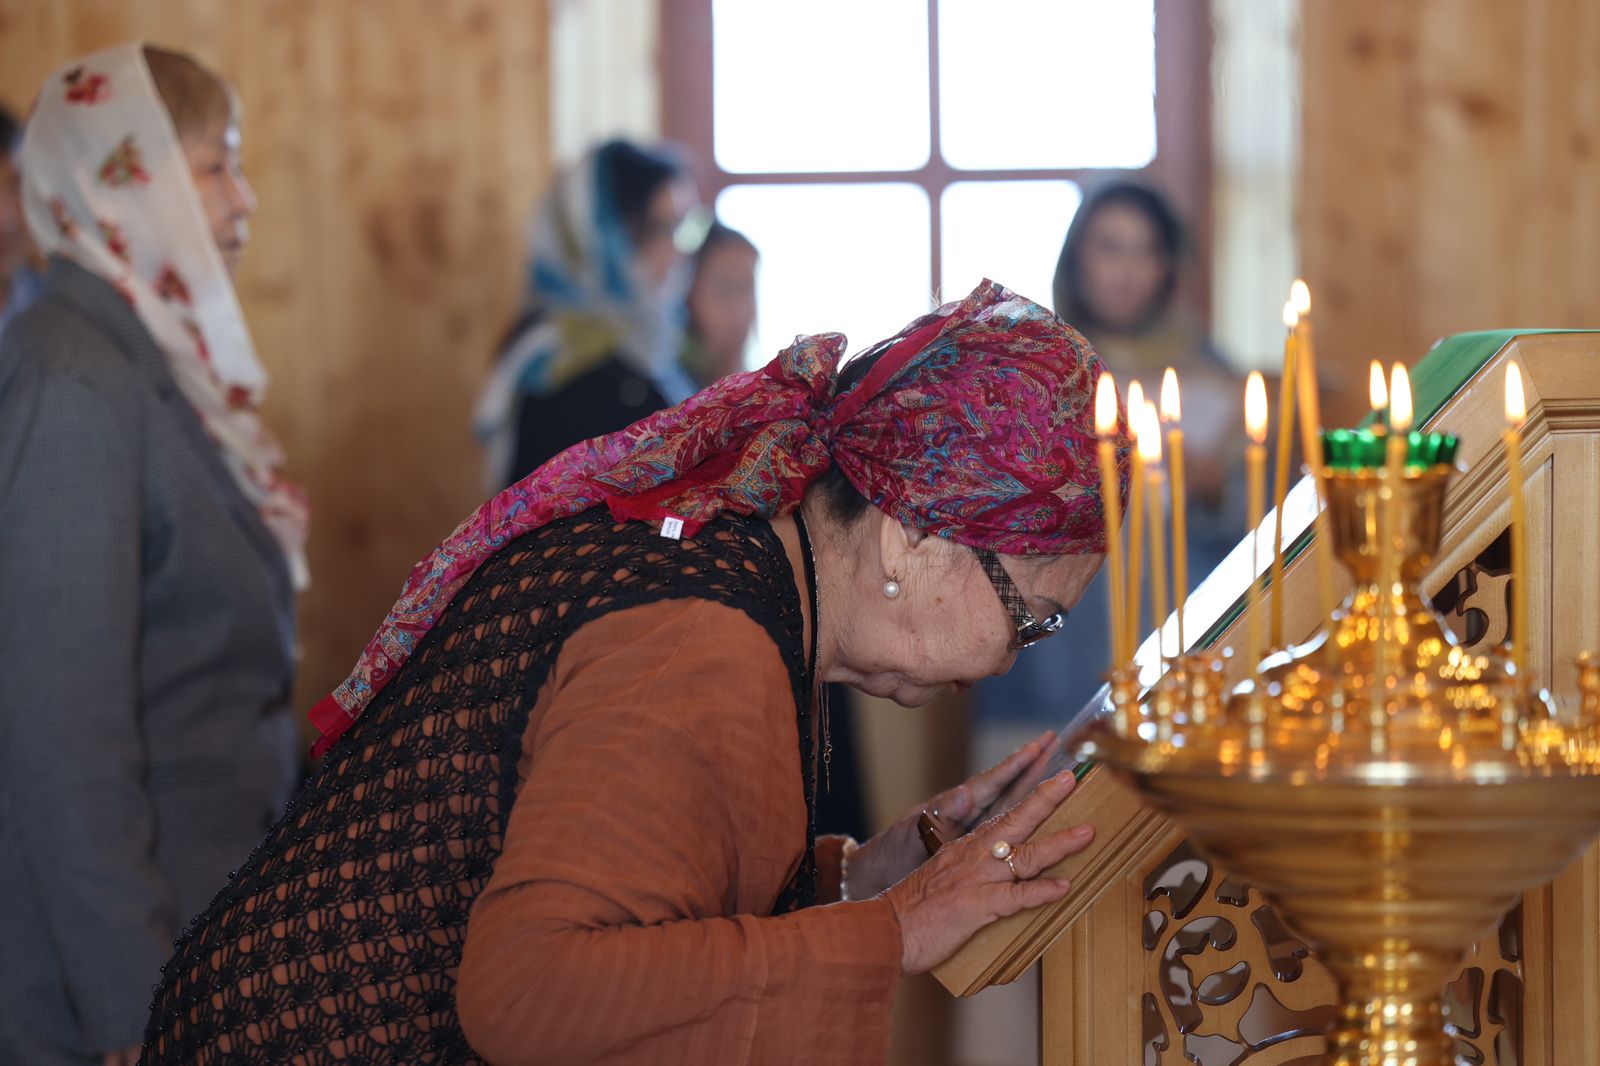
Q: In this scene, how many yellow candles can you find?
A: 9